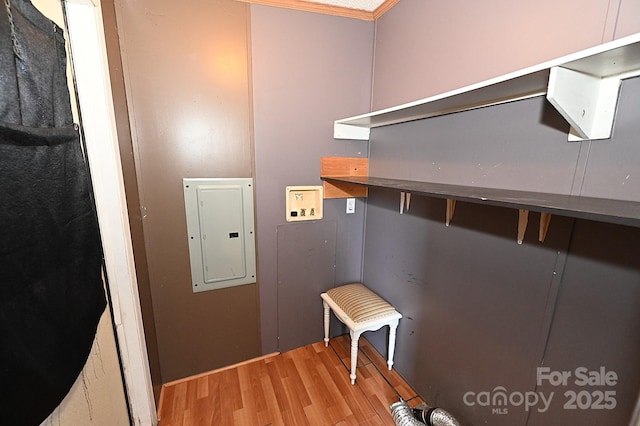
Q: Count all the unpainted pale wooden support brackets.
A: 5